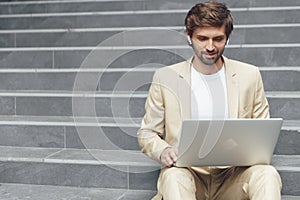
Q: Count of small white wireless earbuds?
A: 2